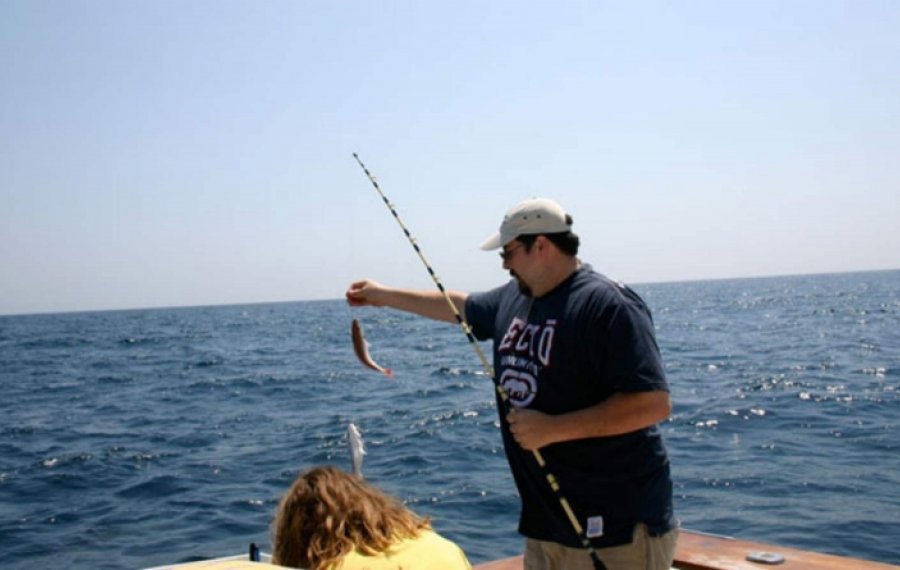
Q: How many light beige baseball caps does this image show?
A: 1